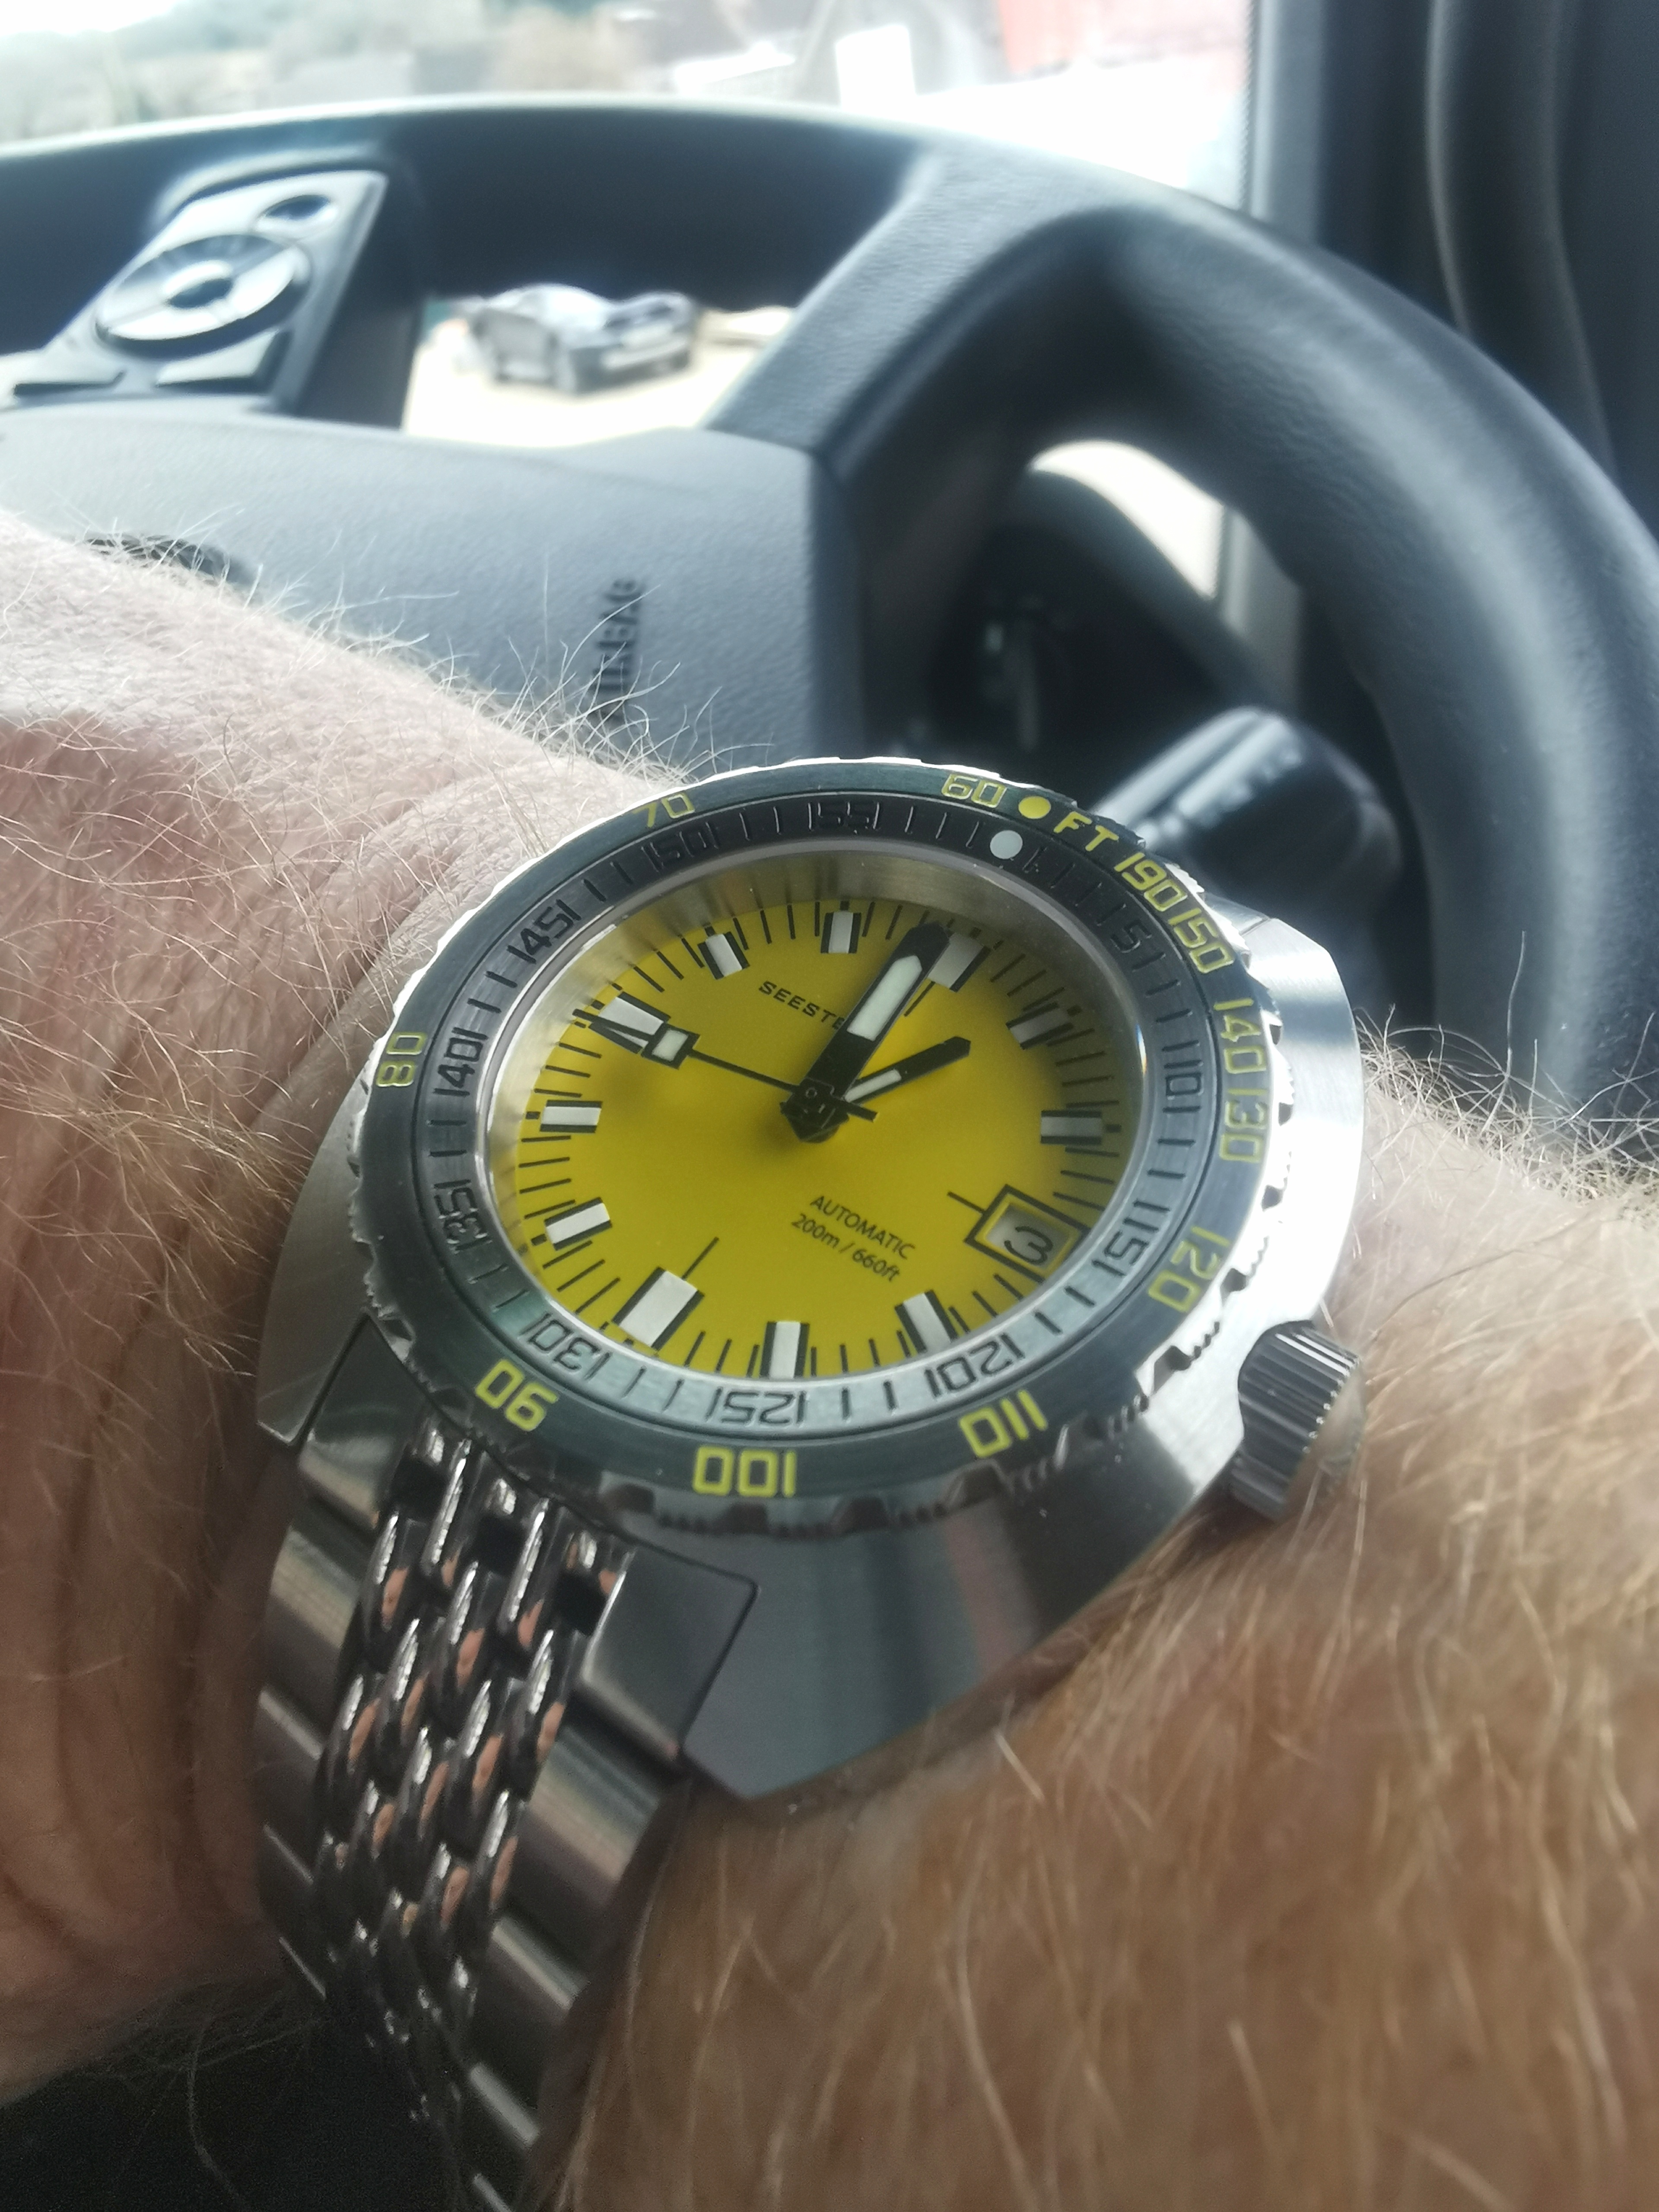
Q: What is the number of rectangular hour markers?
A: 11